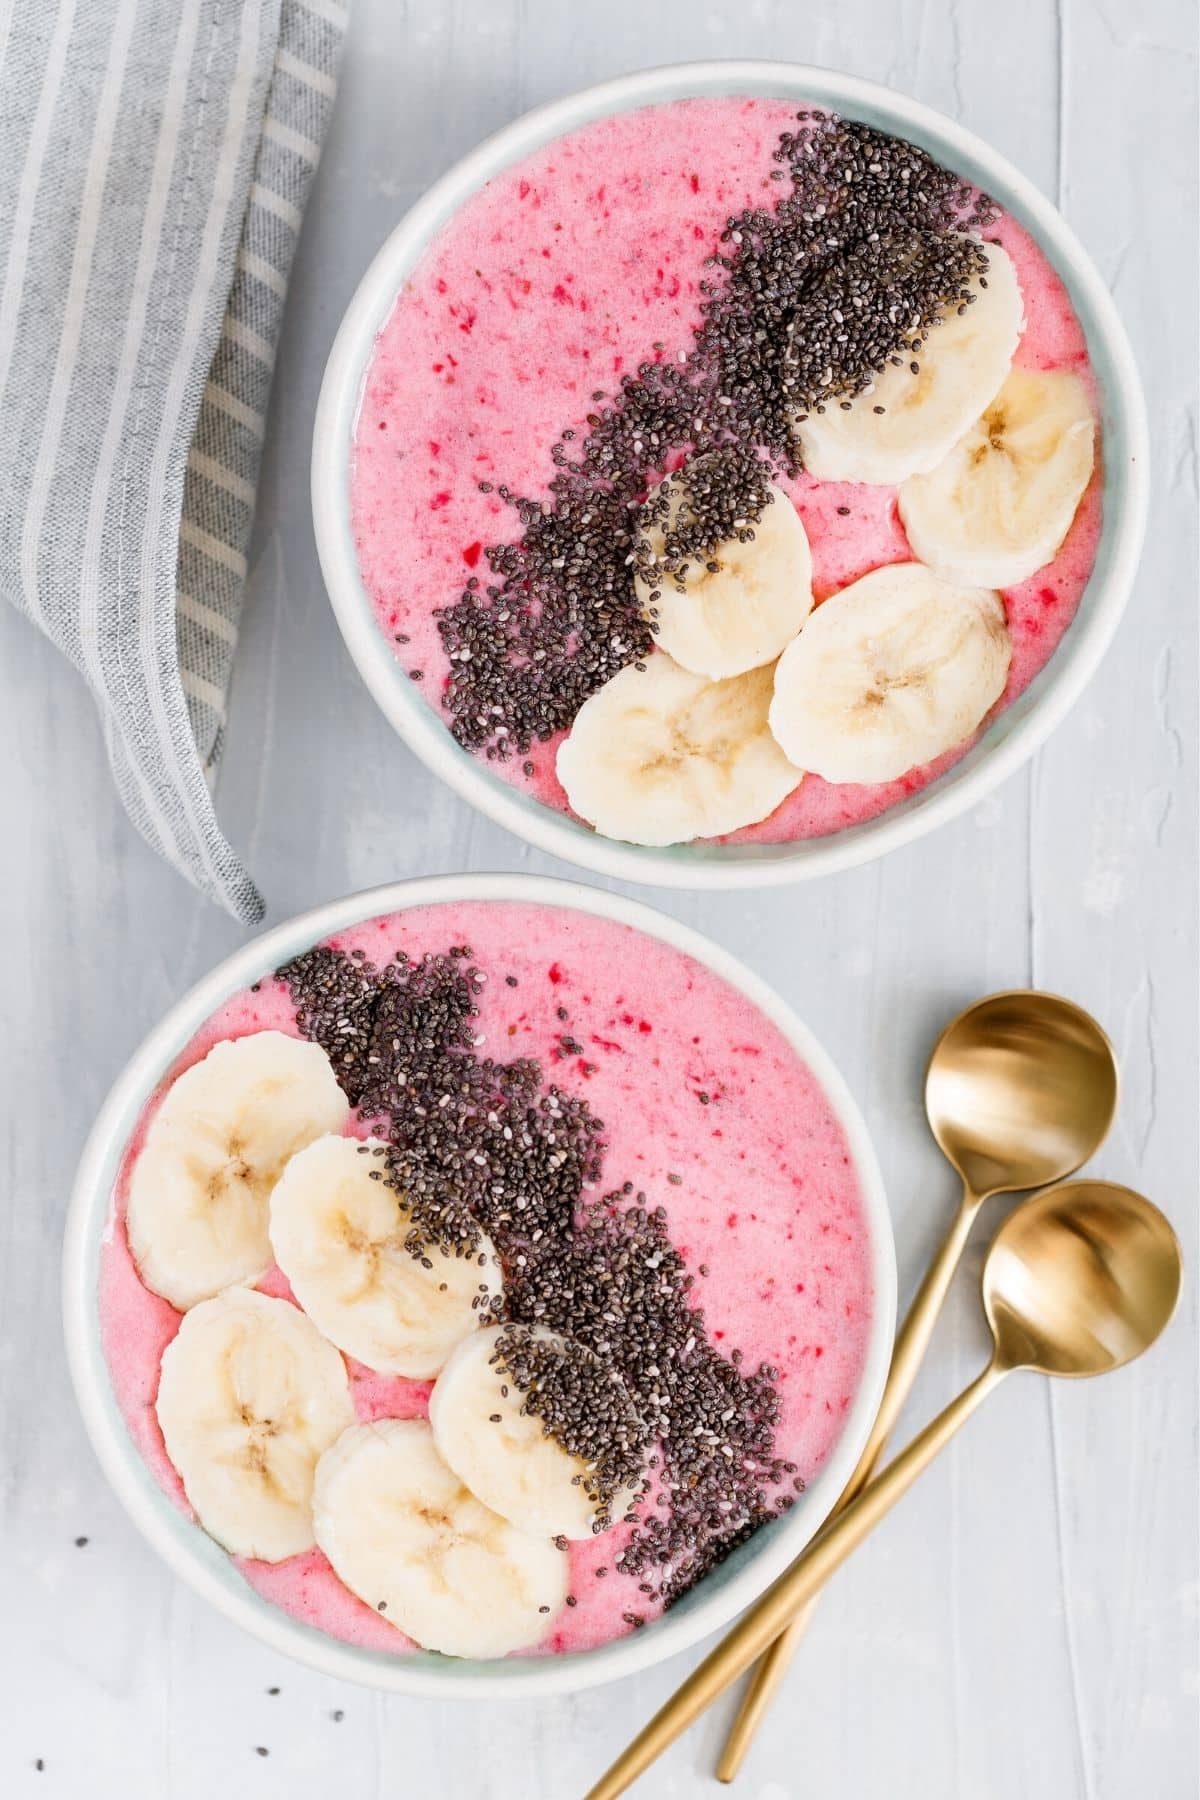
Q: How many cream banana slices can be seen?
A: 10